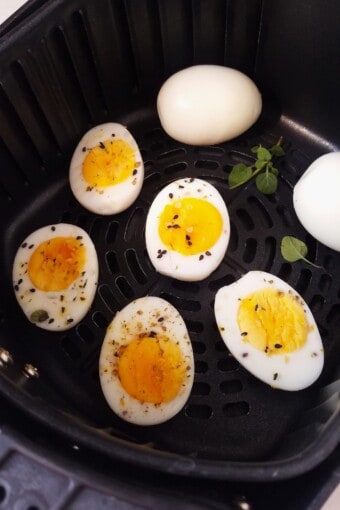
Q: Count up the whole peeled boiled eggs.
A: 2